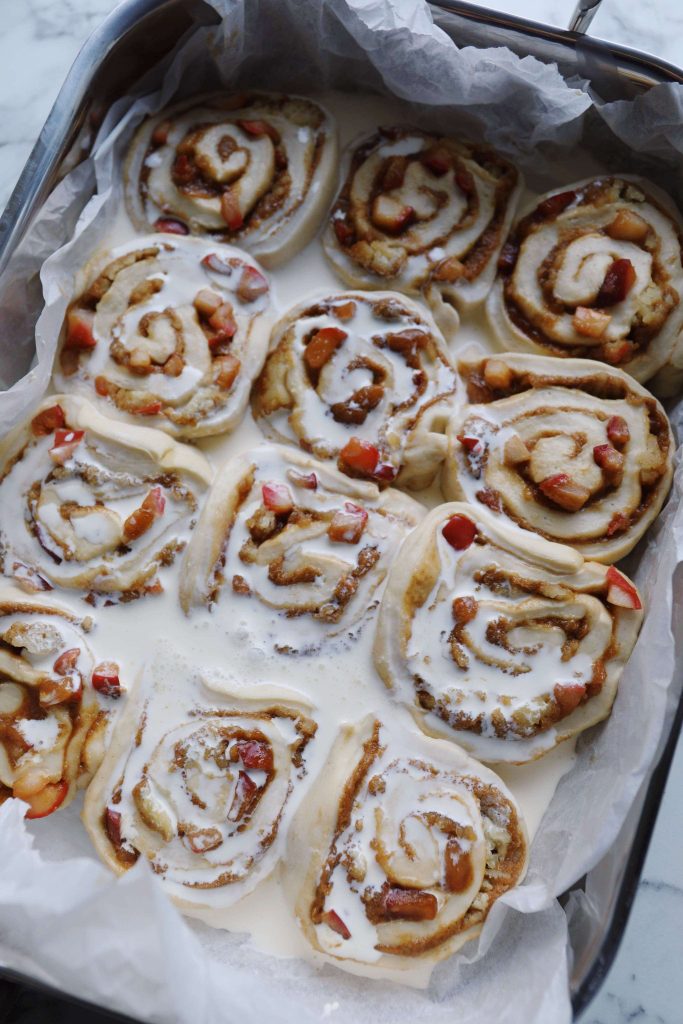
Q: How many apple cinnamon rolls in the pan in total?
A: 12